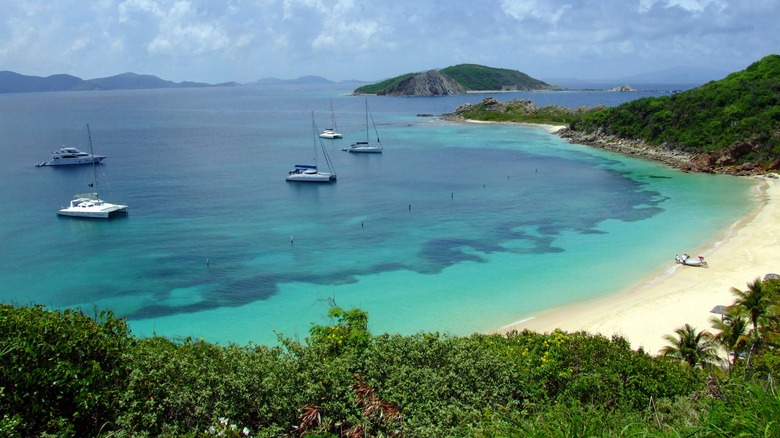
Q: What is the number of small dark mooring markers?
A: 8